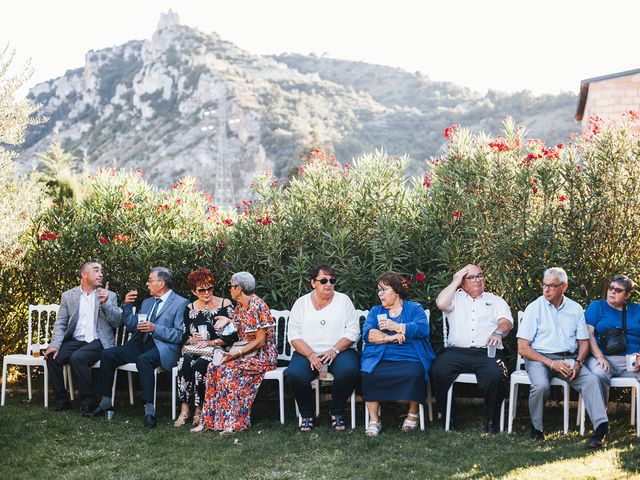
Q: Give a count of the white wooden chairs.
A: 10